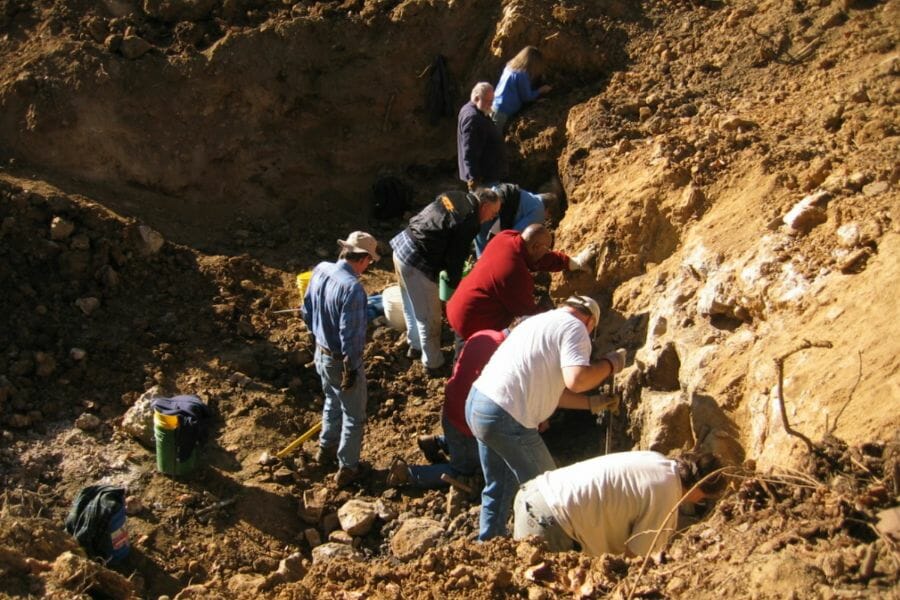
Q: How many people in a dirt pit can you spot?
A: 9